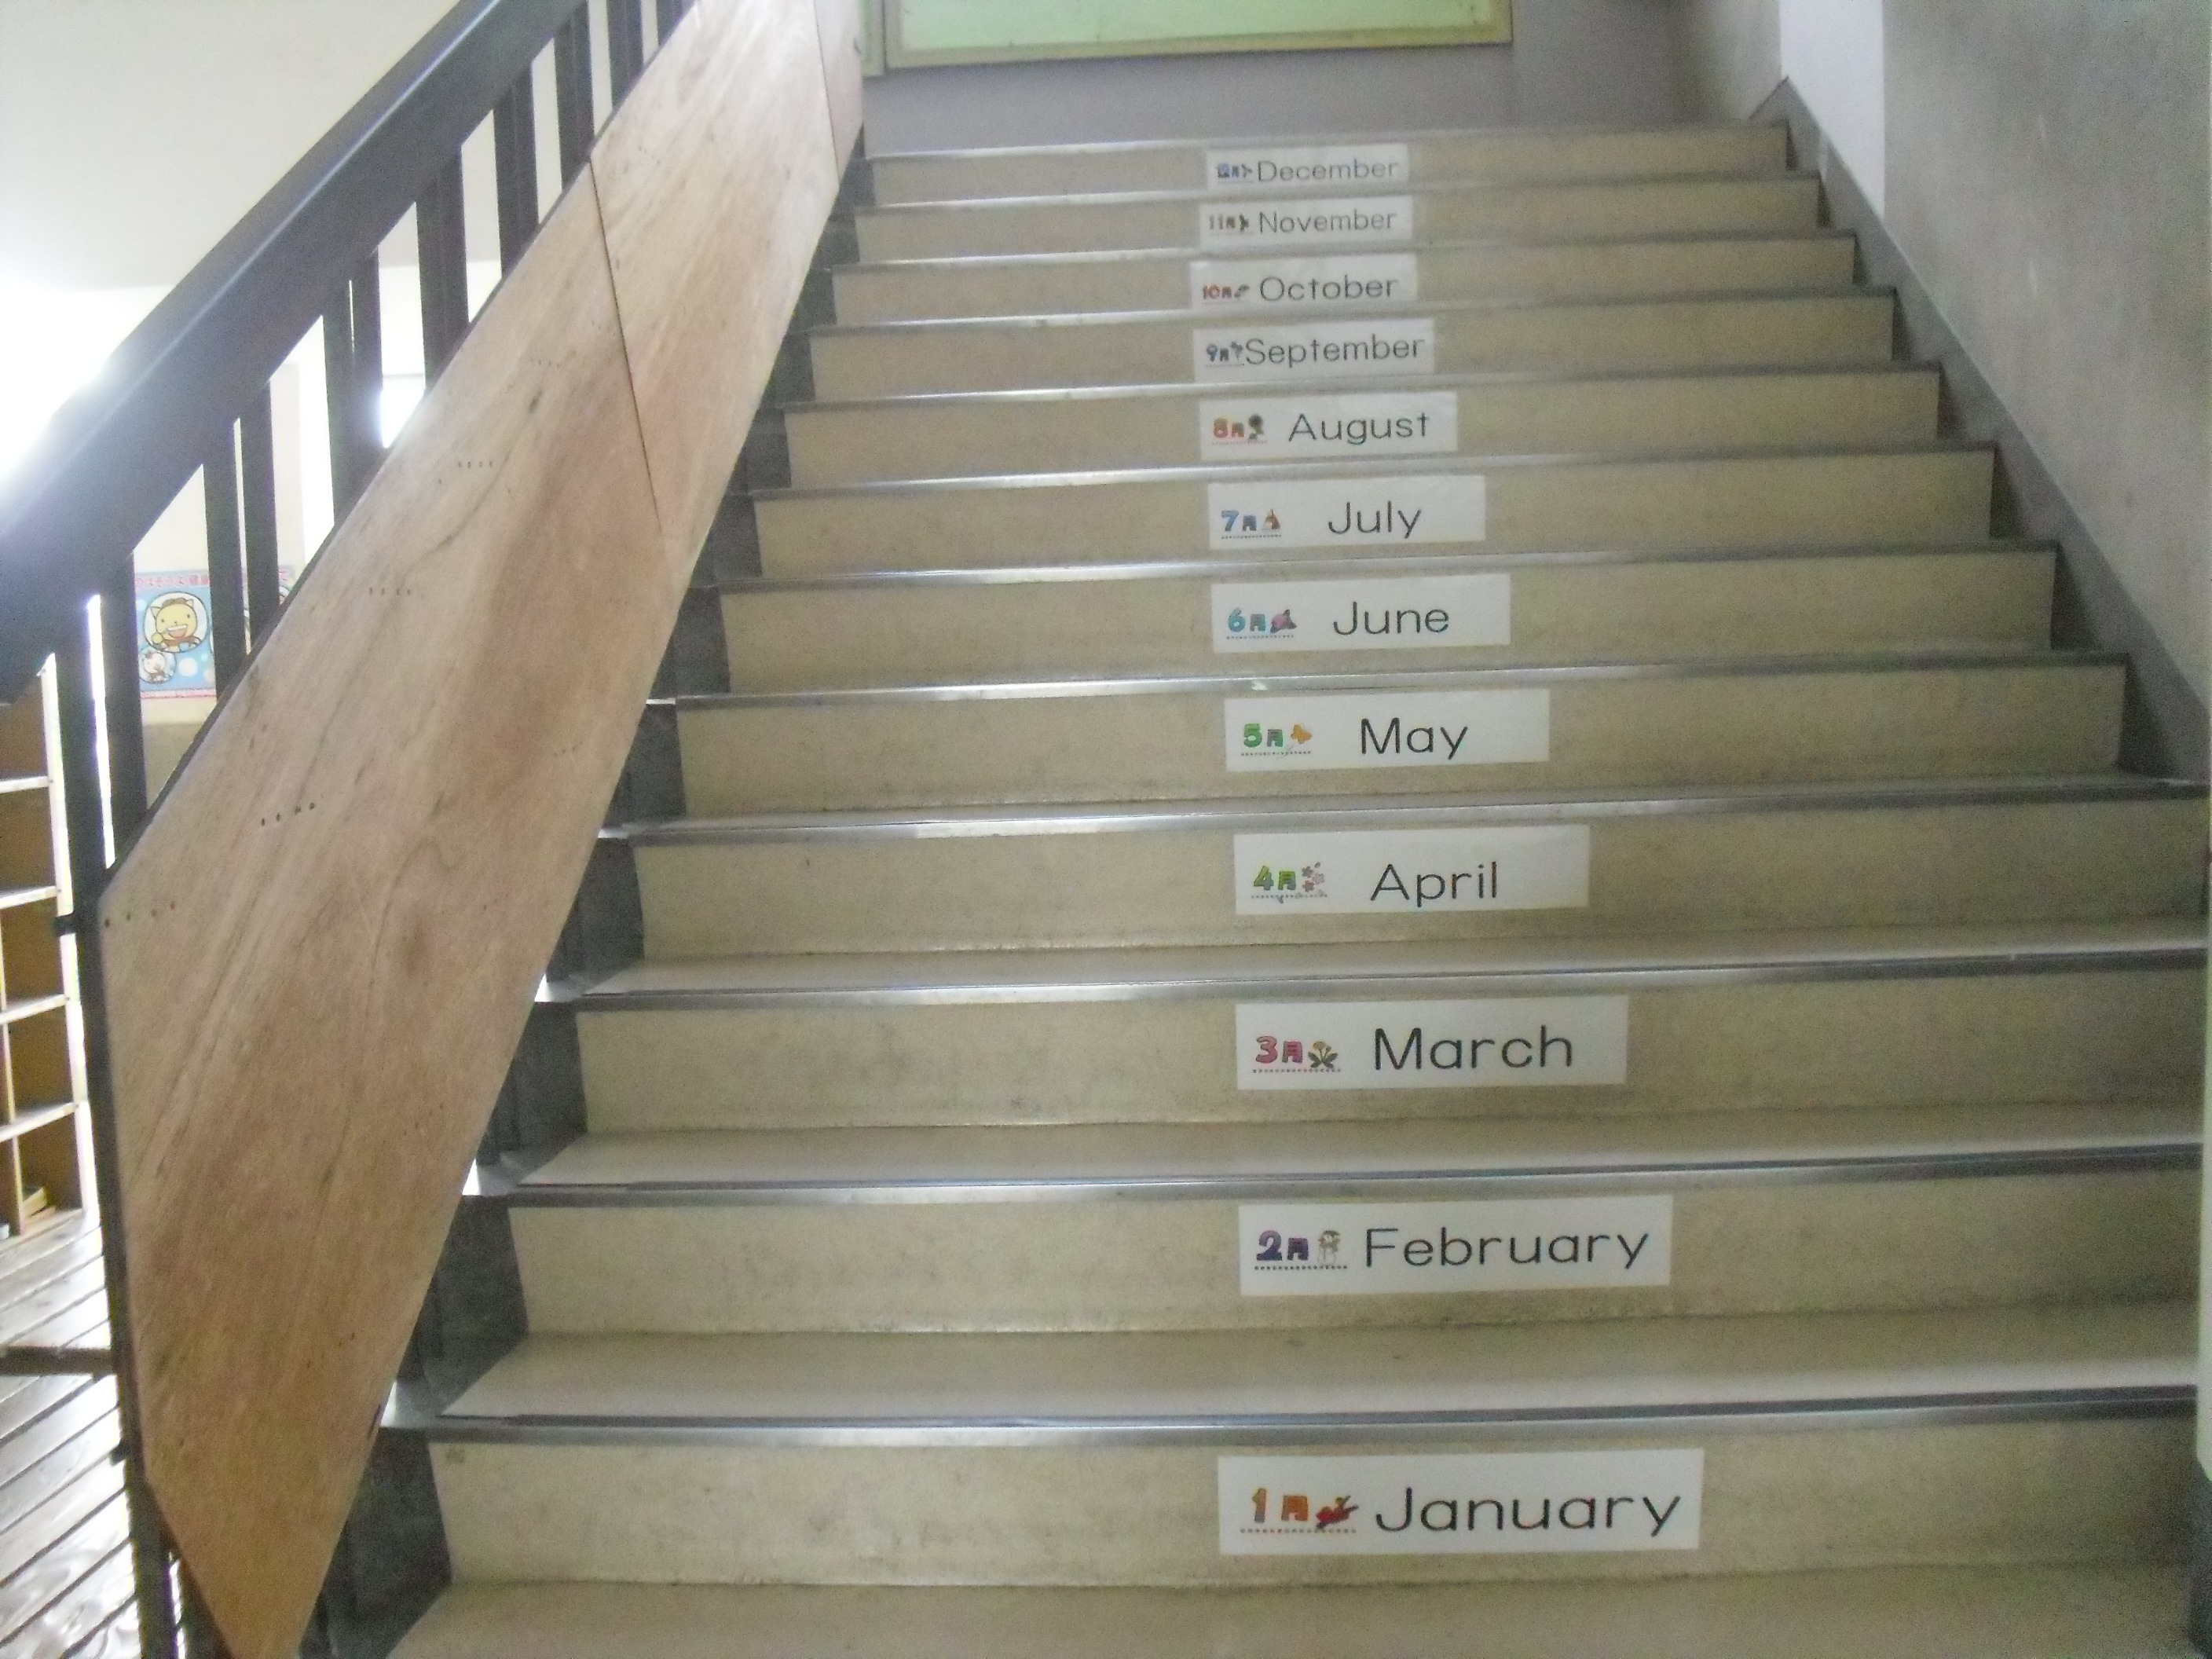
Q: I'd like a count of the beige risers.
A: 12